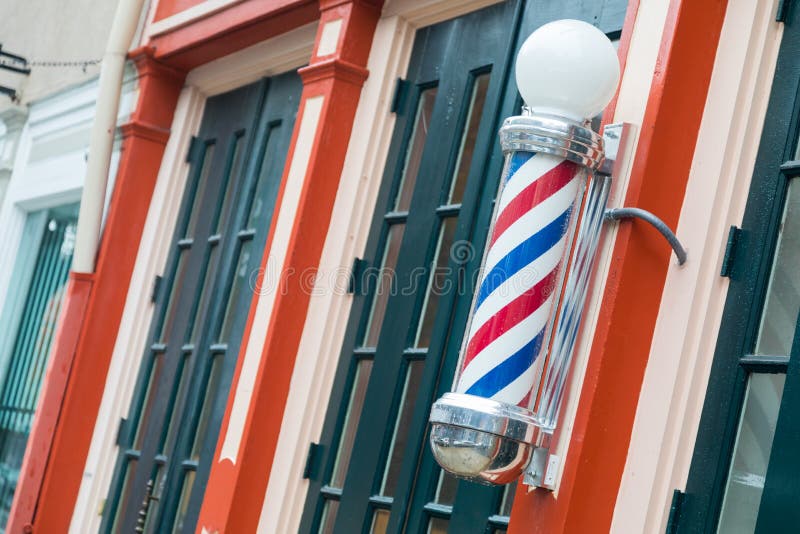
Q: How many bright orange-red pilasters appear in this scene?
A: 3